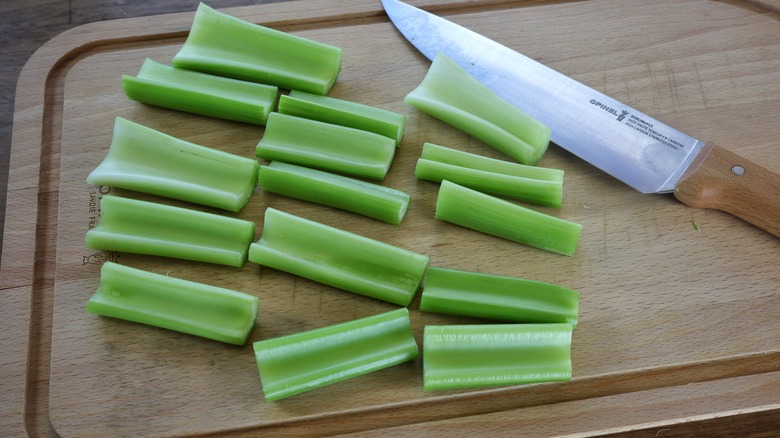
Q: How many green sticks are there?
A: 15